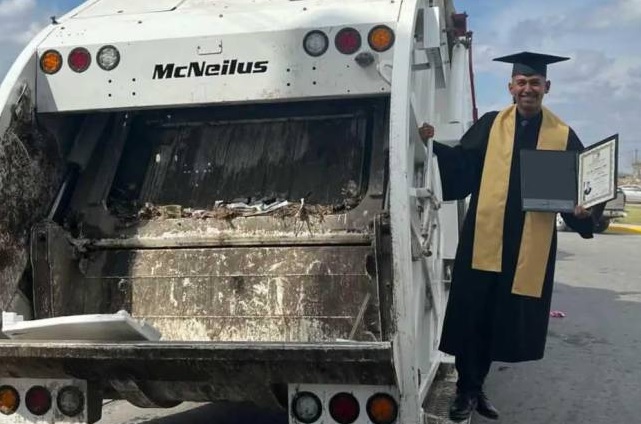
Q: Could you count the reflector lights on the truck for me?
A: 12